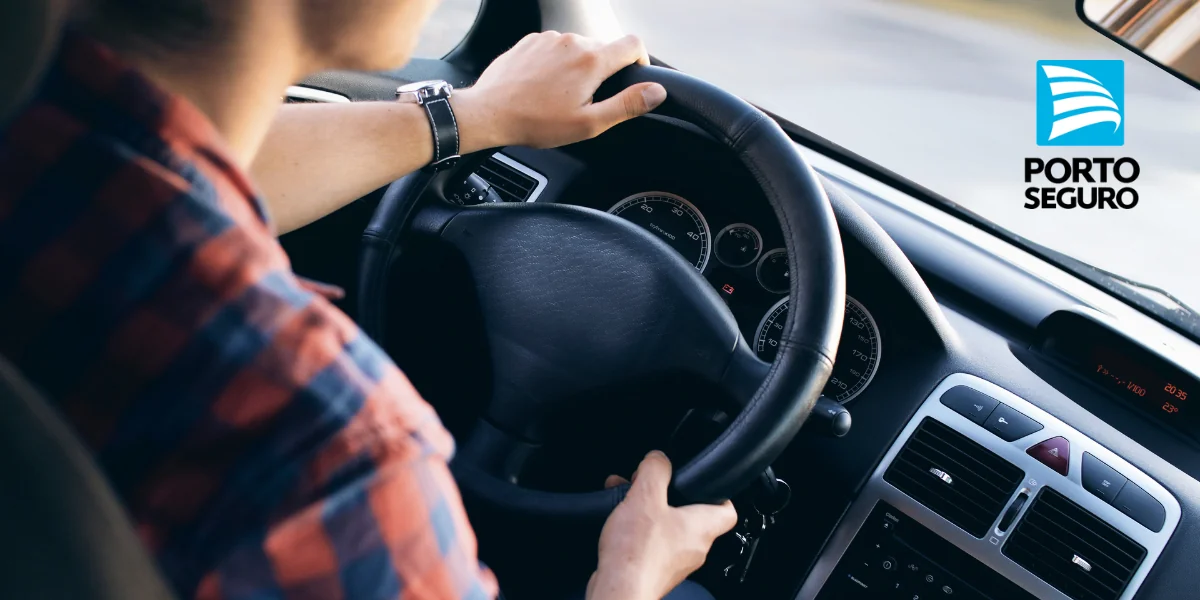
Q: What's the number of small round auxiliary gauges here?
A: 2